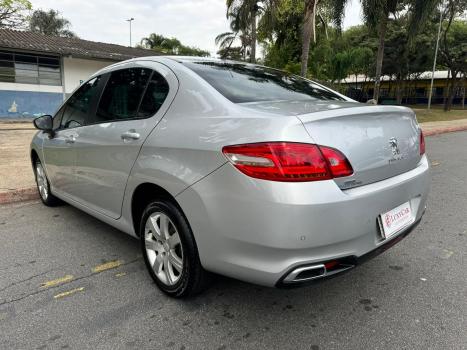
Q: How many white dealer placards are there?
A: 1